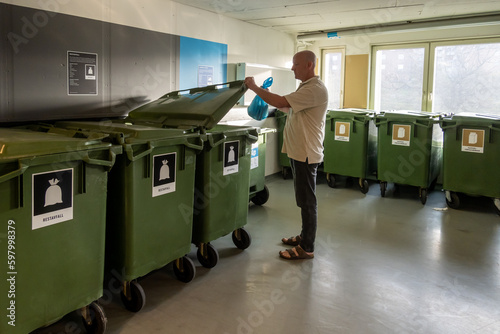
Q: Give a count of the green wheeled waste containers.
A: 8